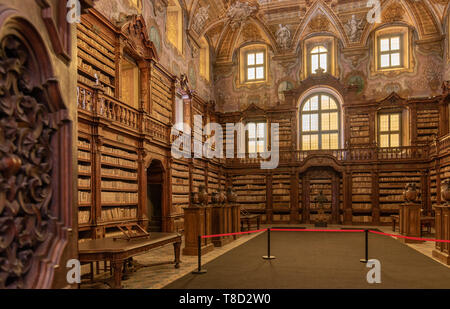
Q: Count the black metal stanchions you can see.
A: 3